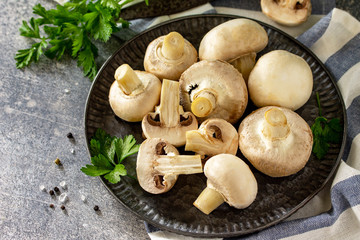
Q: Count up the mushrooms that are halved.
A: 4